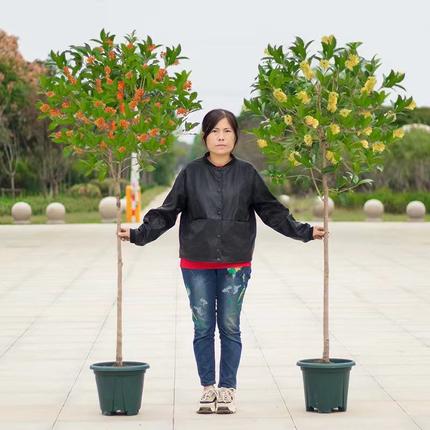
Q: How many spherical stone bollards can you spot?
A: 7